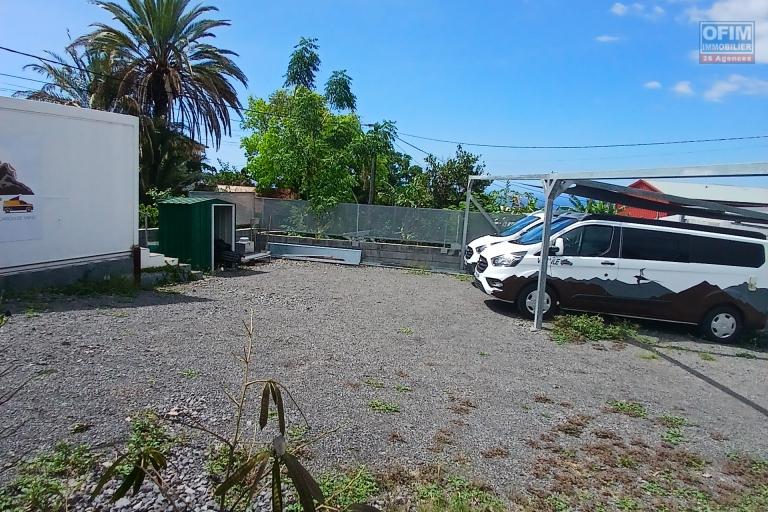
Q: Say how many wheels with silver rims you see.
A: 2